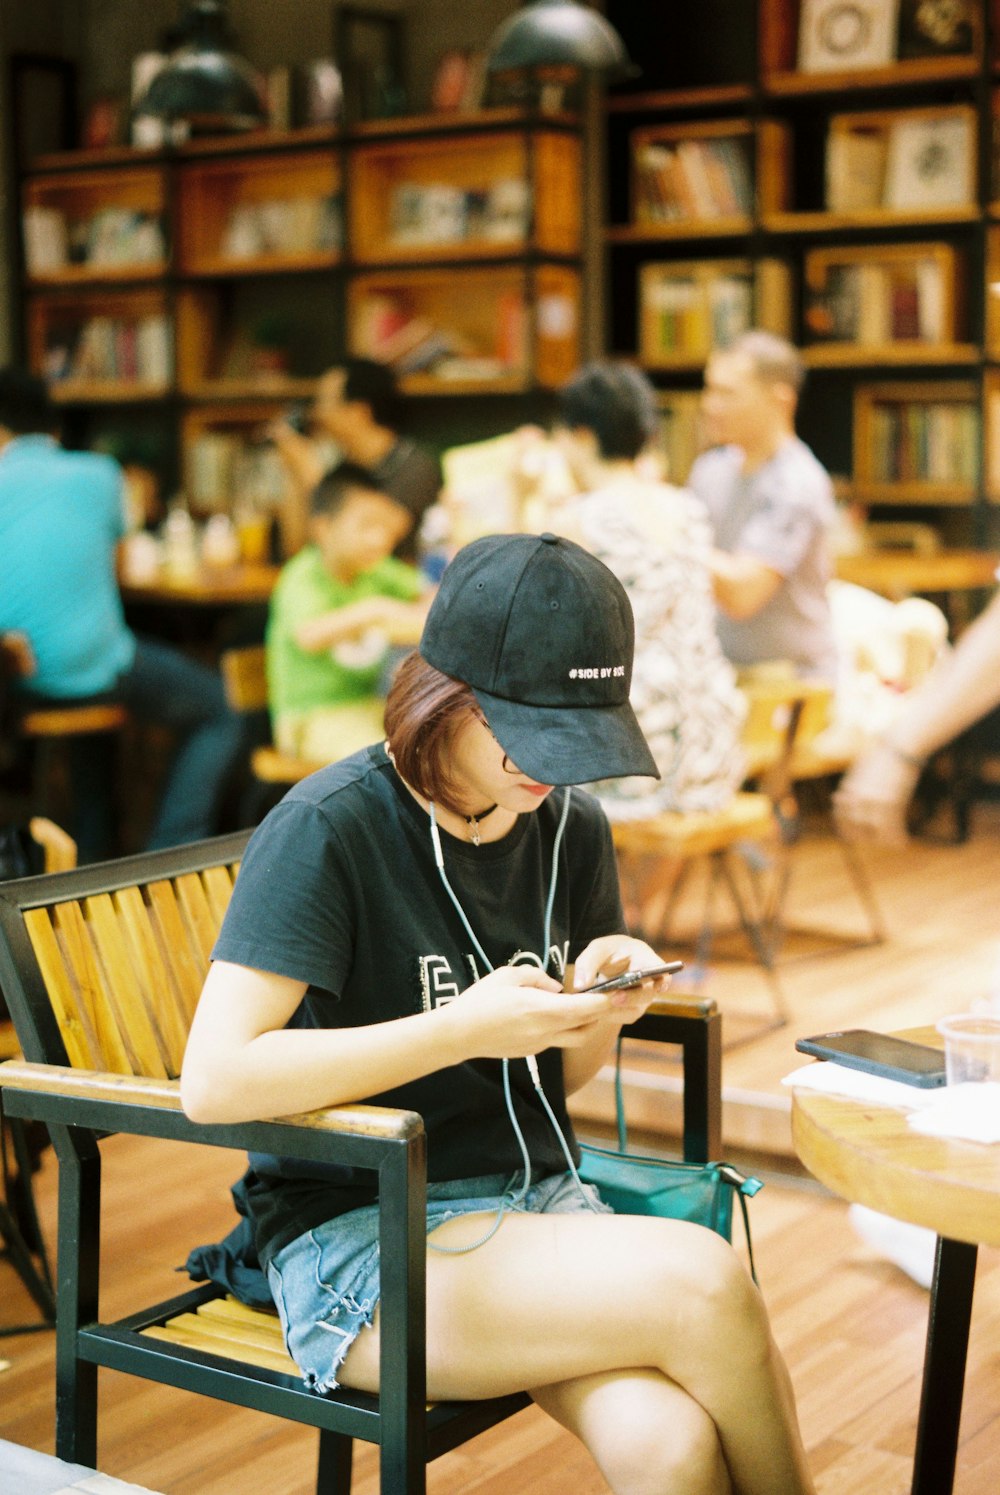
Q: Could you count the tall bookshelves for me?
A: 2